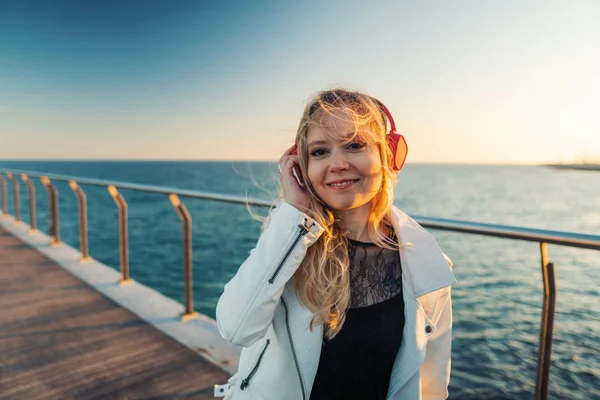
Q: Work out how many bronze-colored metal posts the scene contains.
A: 8